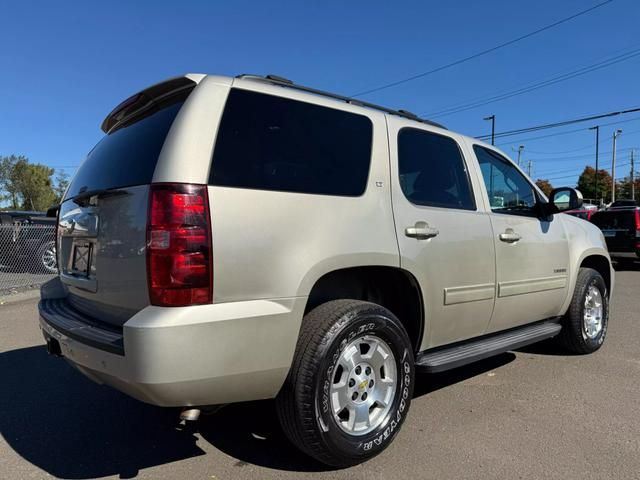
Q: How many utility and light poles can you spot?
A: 6